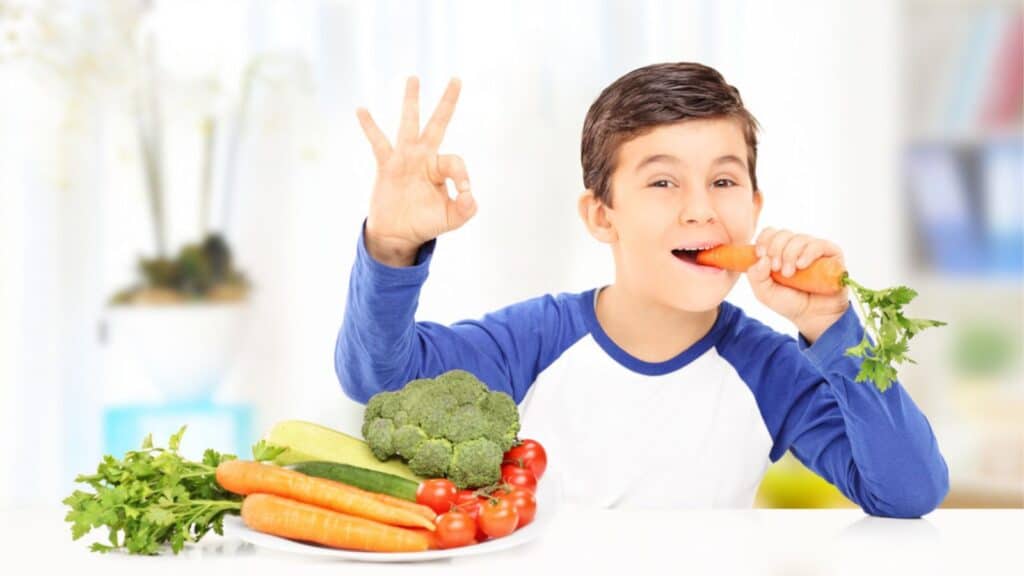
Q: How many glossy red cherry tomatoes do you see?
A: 7